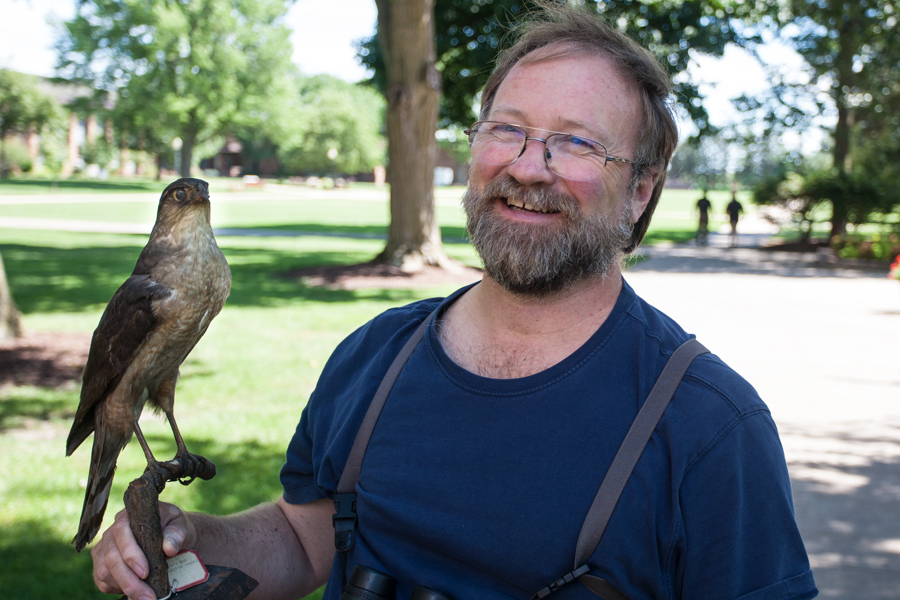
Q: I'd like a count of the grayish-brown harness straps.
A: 2